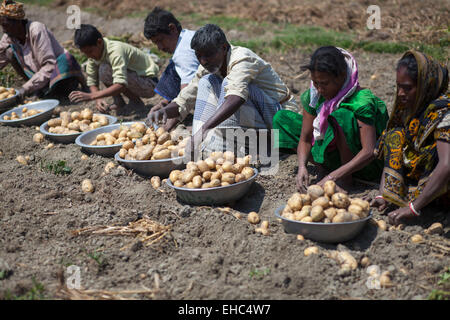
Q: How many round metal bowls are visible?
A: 7